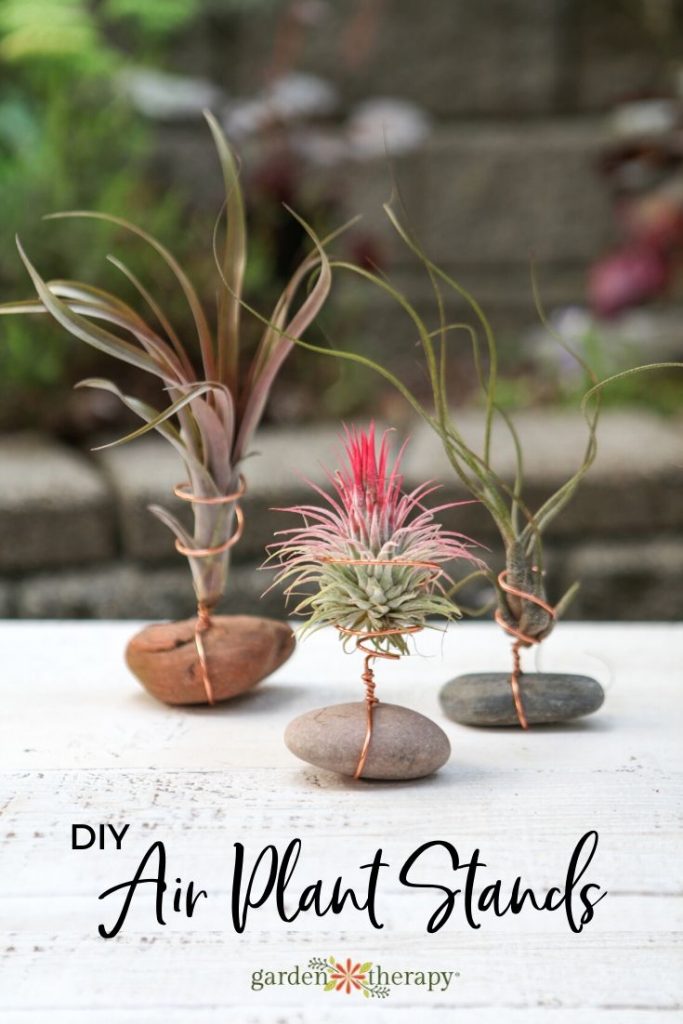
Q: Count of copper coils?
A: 3